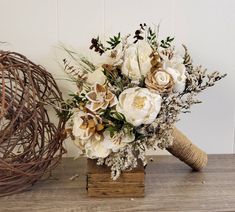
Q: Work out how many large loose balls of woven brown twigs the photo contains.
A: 1